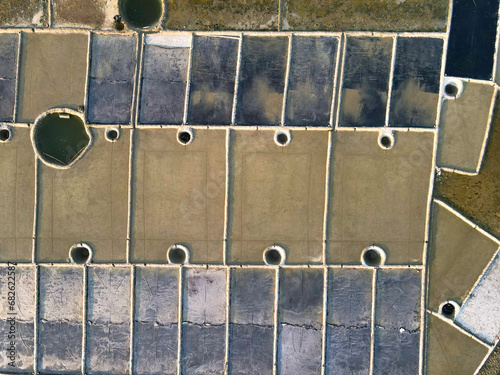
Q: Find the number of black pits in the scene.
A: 11